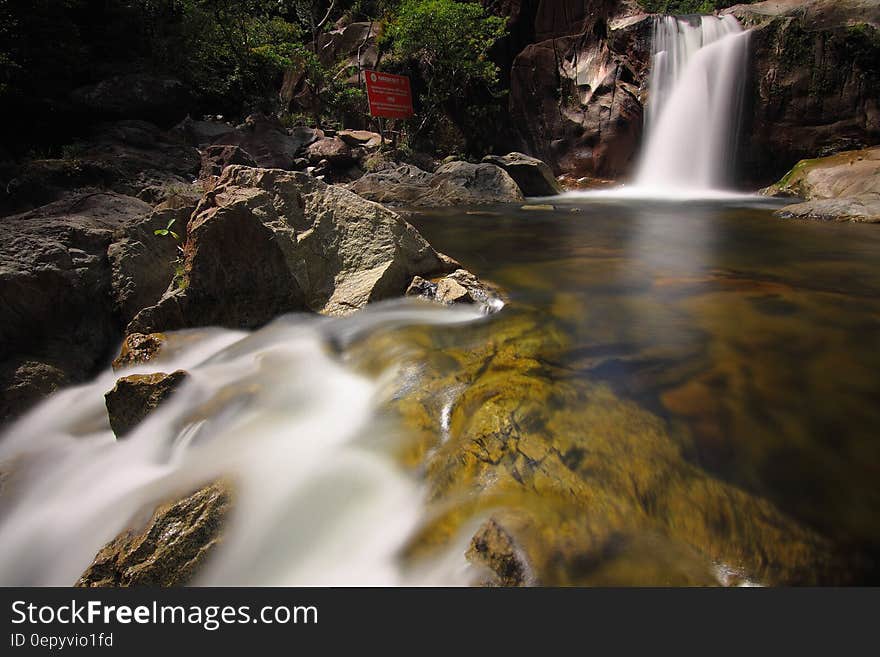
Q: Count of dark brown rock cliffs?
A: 2